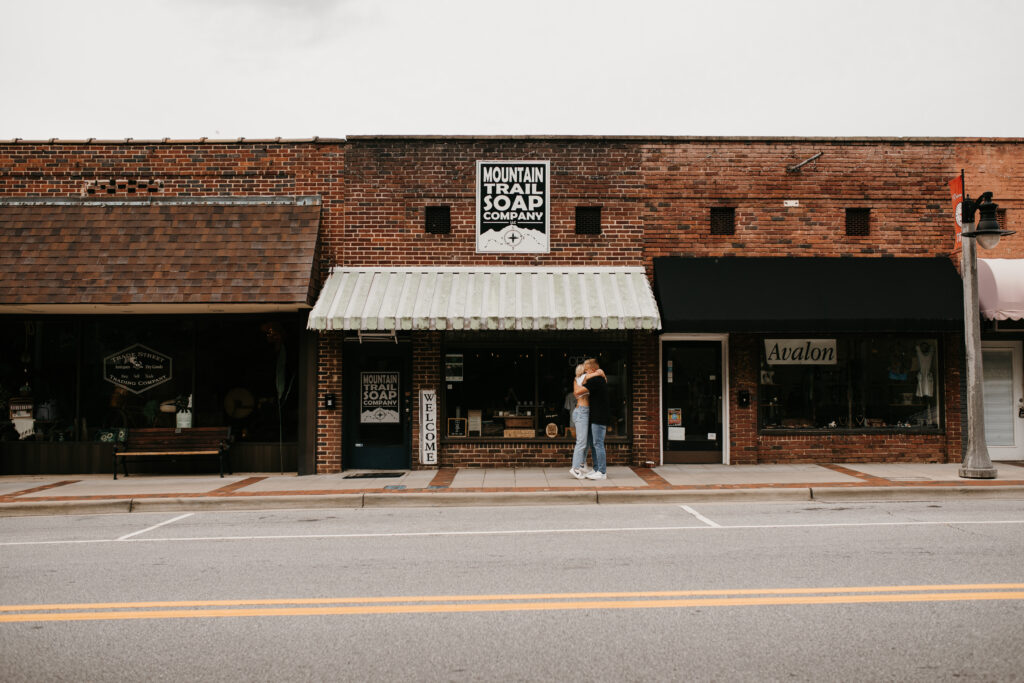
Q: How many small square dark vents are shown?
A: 4